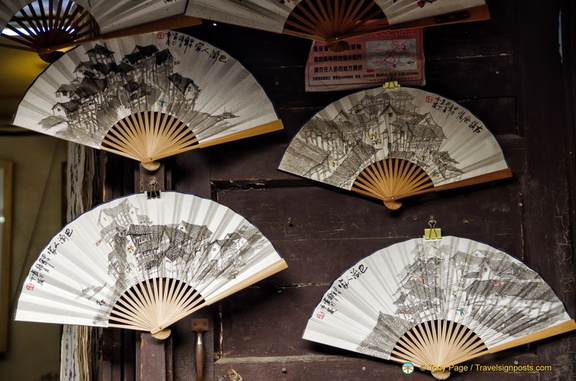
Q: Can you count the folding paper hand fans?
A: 6